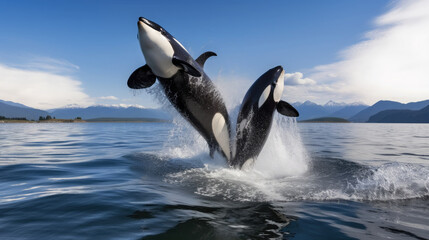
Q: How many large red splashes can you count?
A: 0